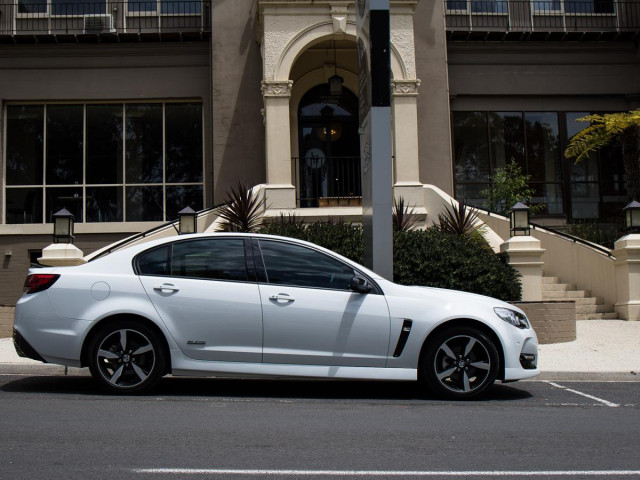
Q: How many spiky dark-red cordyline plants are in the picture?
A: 3